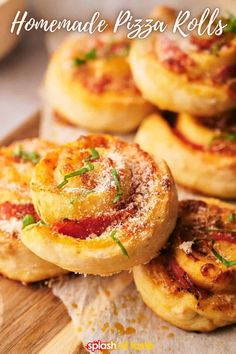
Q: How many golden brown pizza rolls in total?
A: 6